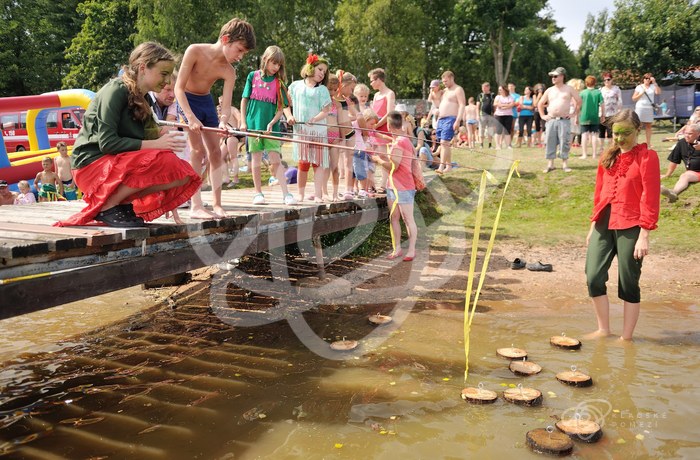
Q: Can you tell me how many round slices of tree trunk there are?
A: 10